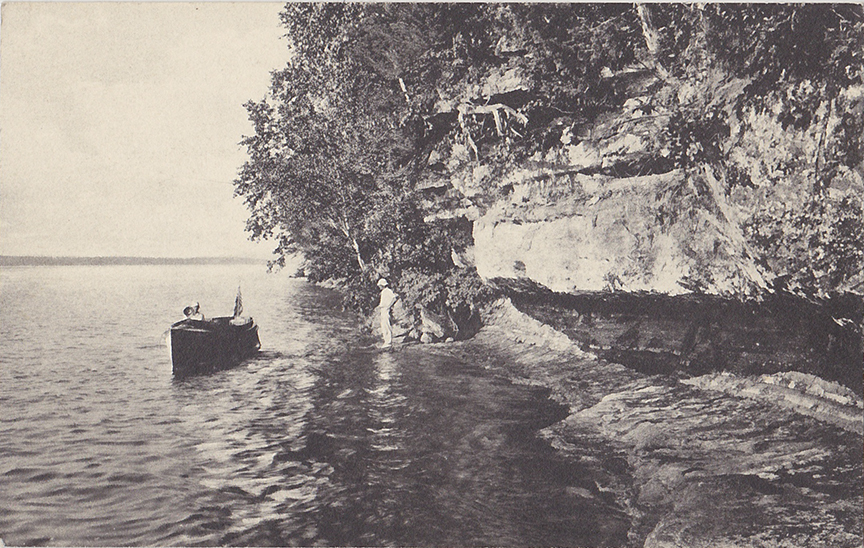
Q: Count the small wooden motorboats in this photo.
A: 1